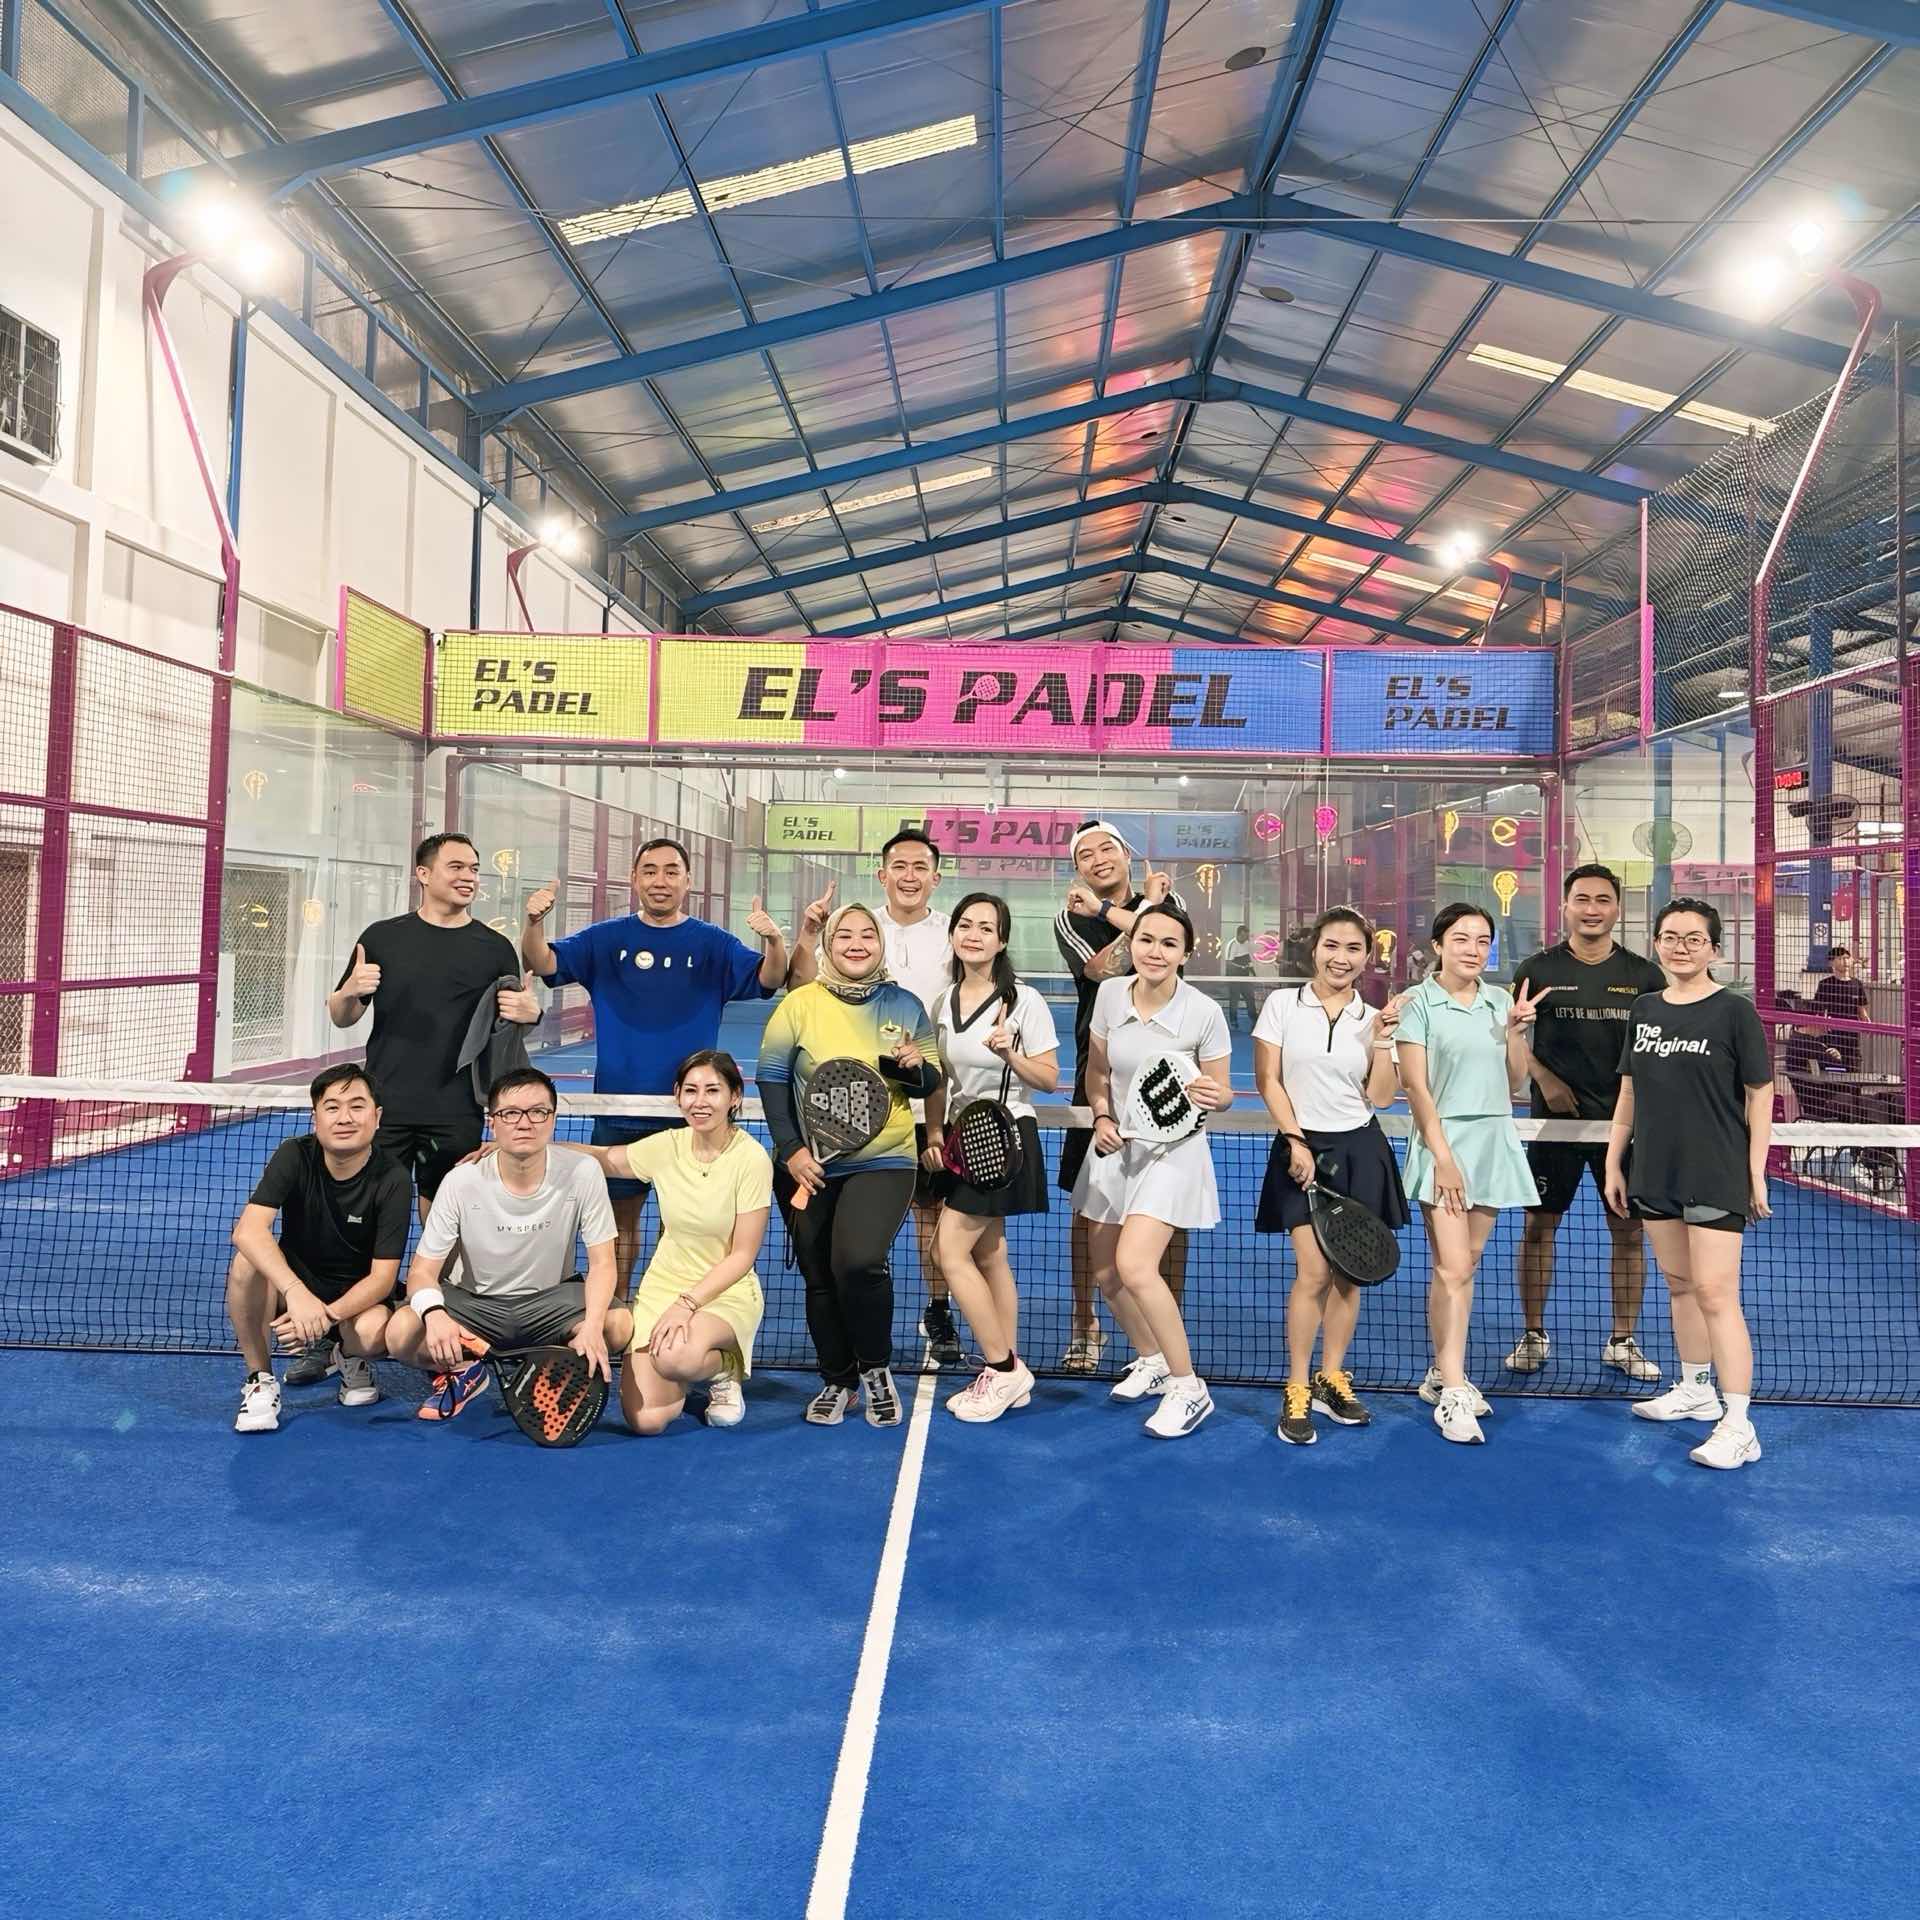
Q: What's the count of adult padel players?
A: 14